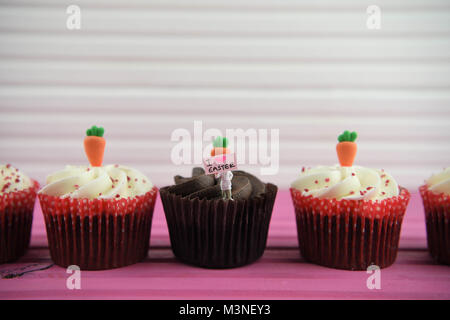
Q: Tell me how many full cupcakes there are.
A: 3